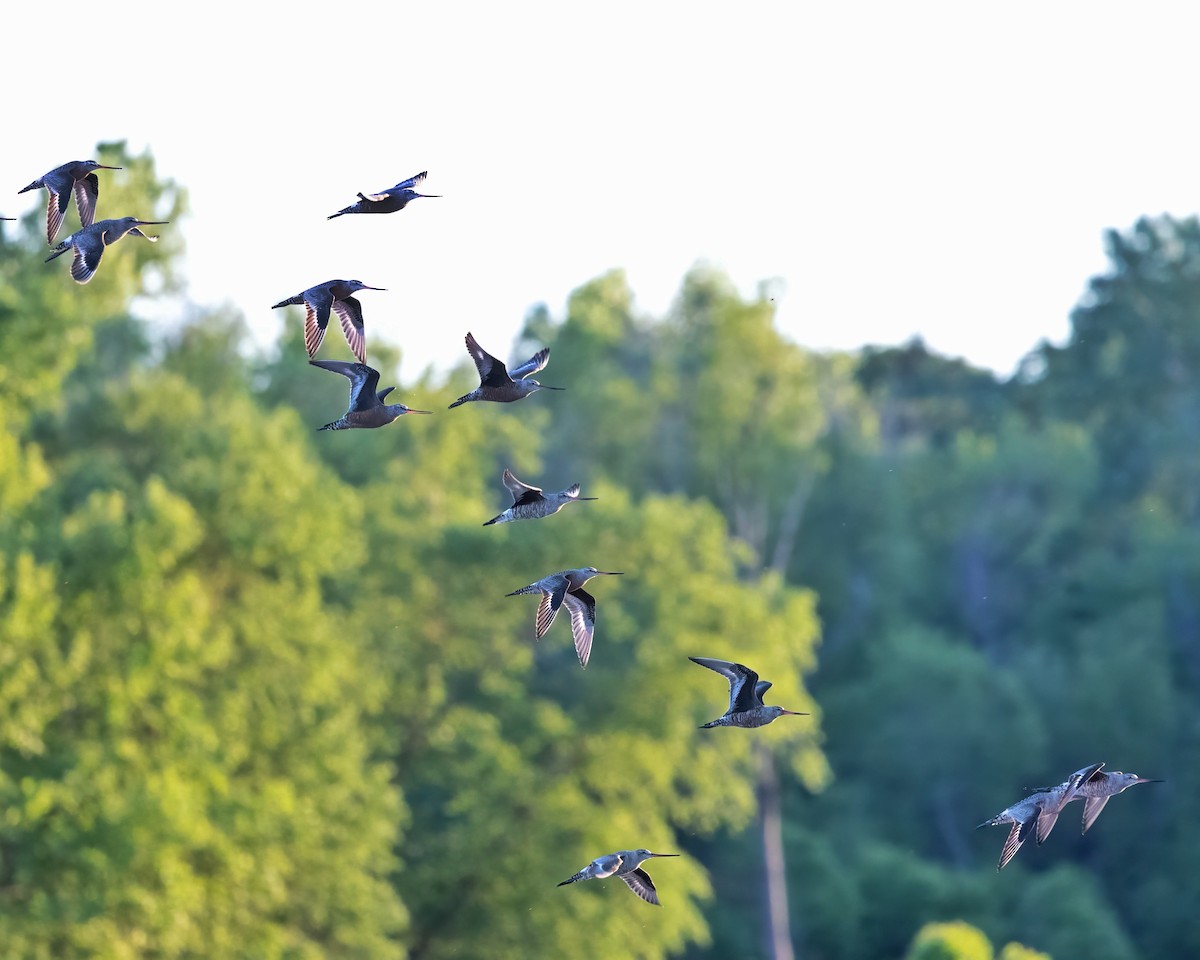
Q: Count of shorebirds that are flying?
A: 12